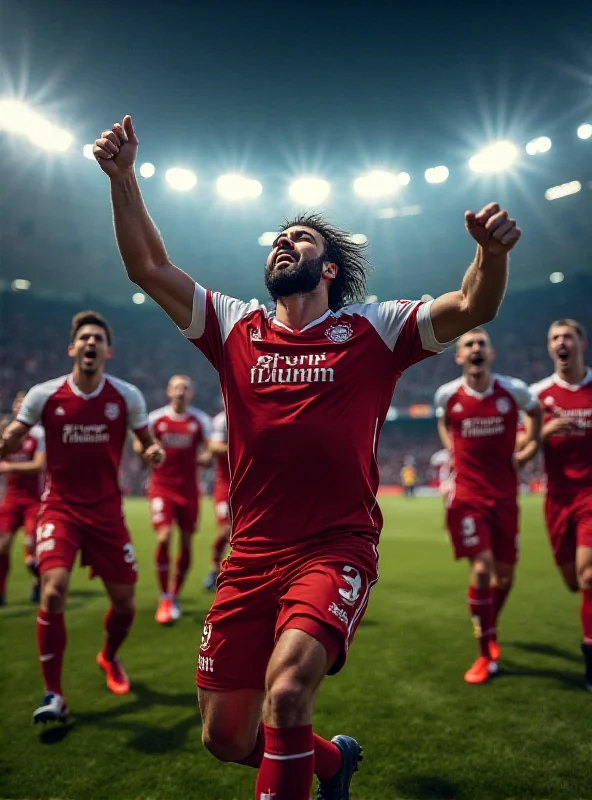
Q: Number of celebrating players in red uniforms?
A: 7